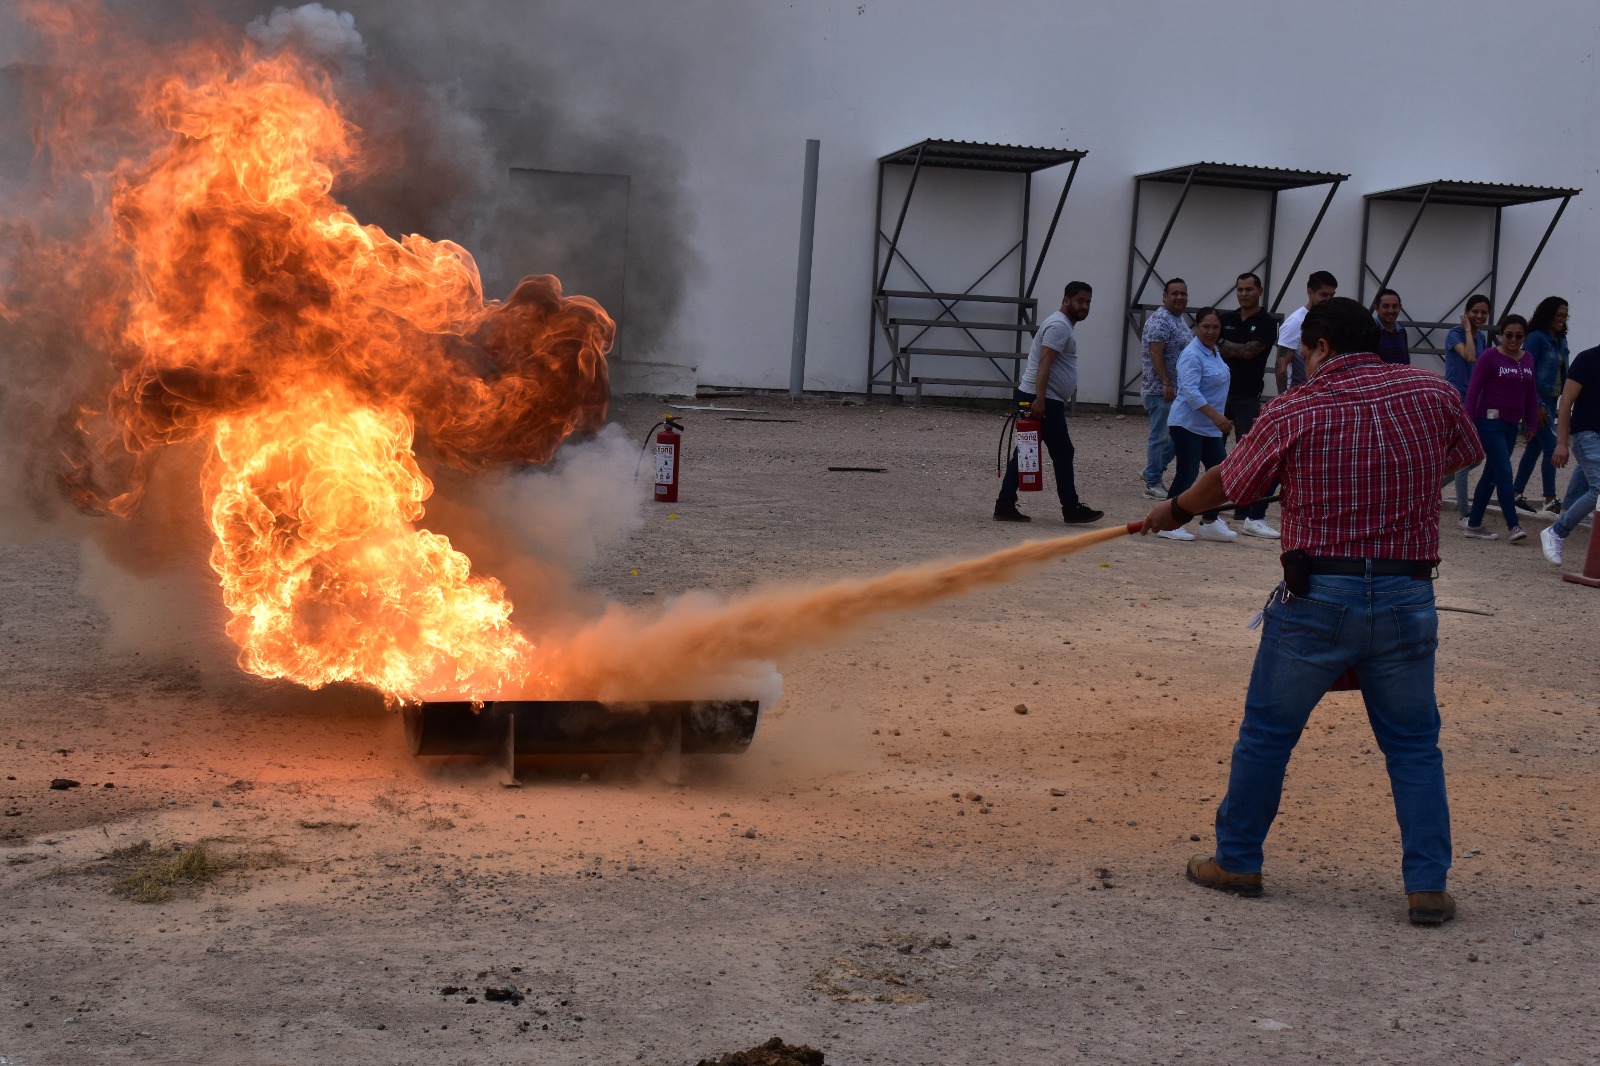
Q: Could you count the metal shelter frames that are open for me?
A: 3